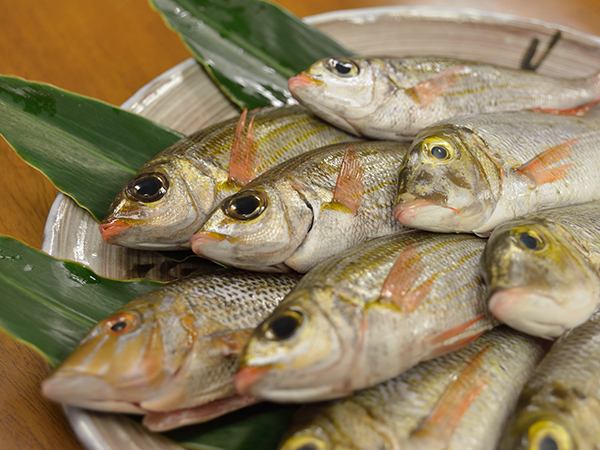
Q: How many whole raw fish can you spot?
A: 9